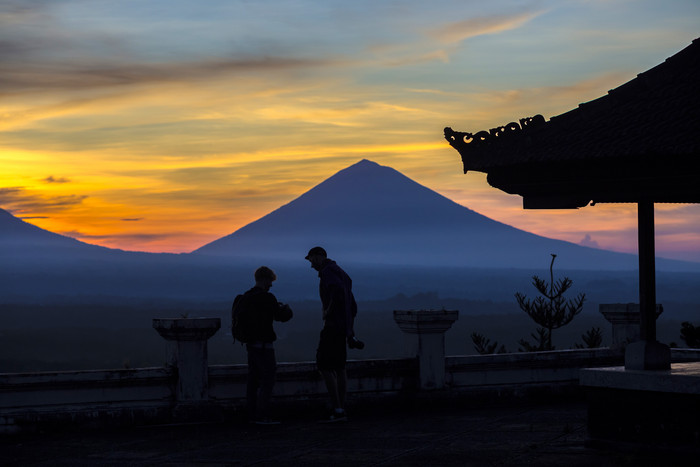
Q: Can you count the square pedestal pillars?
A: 3